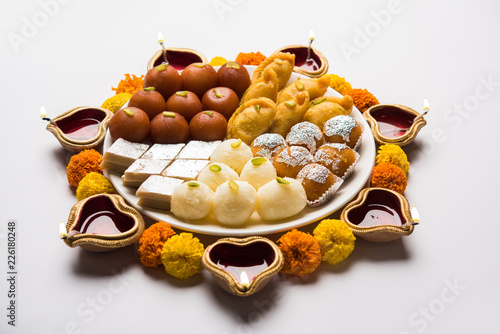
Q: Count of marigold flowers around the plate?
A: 14